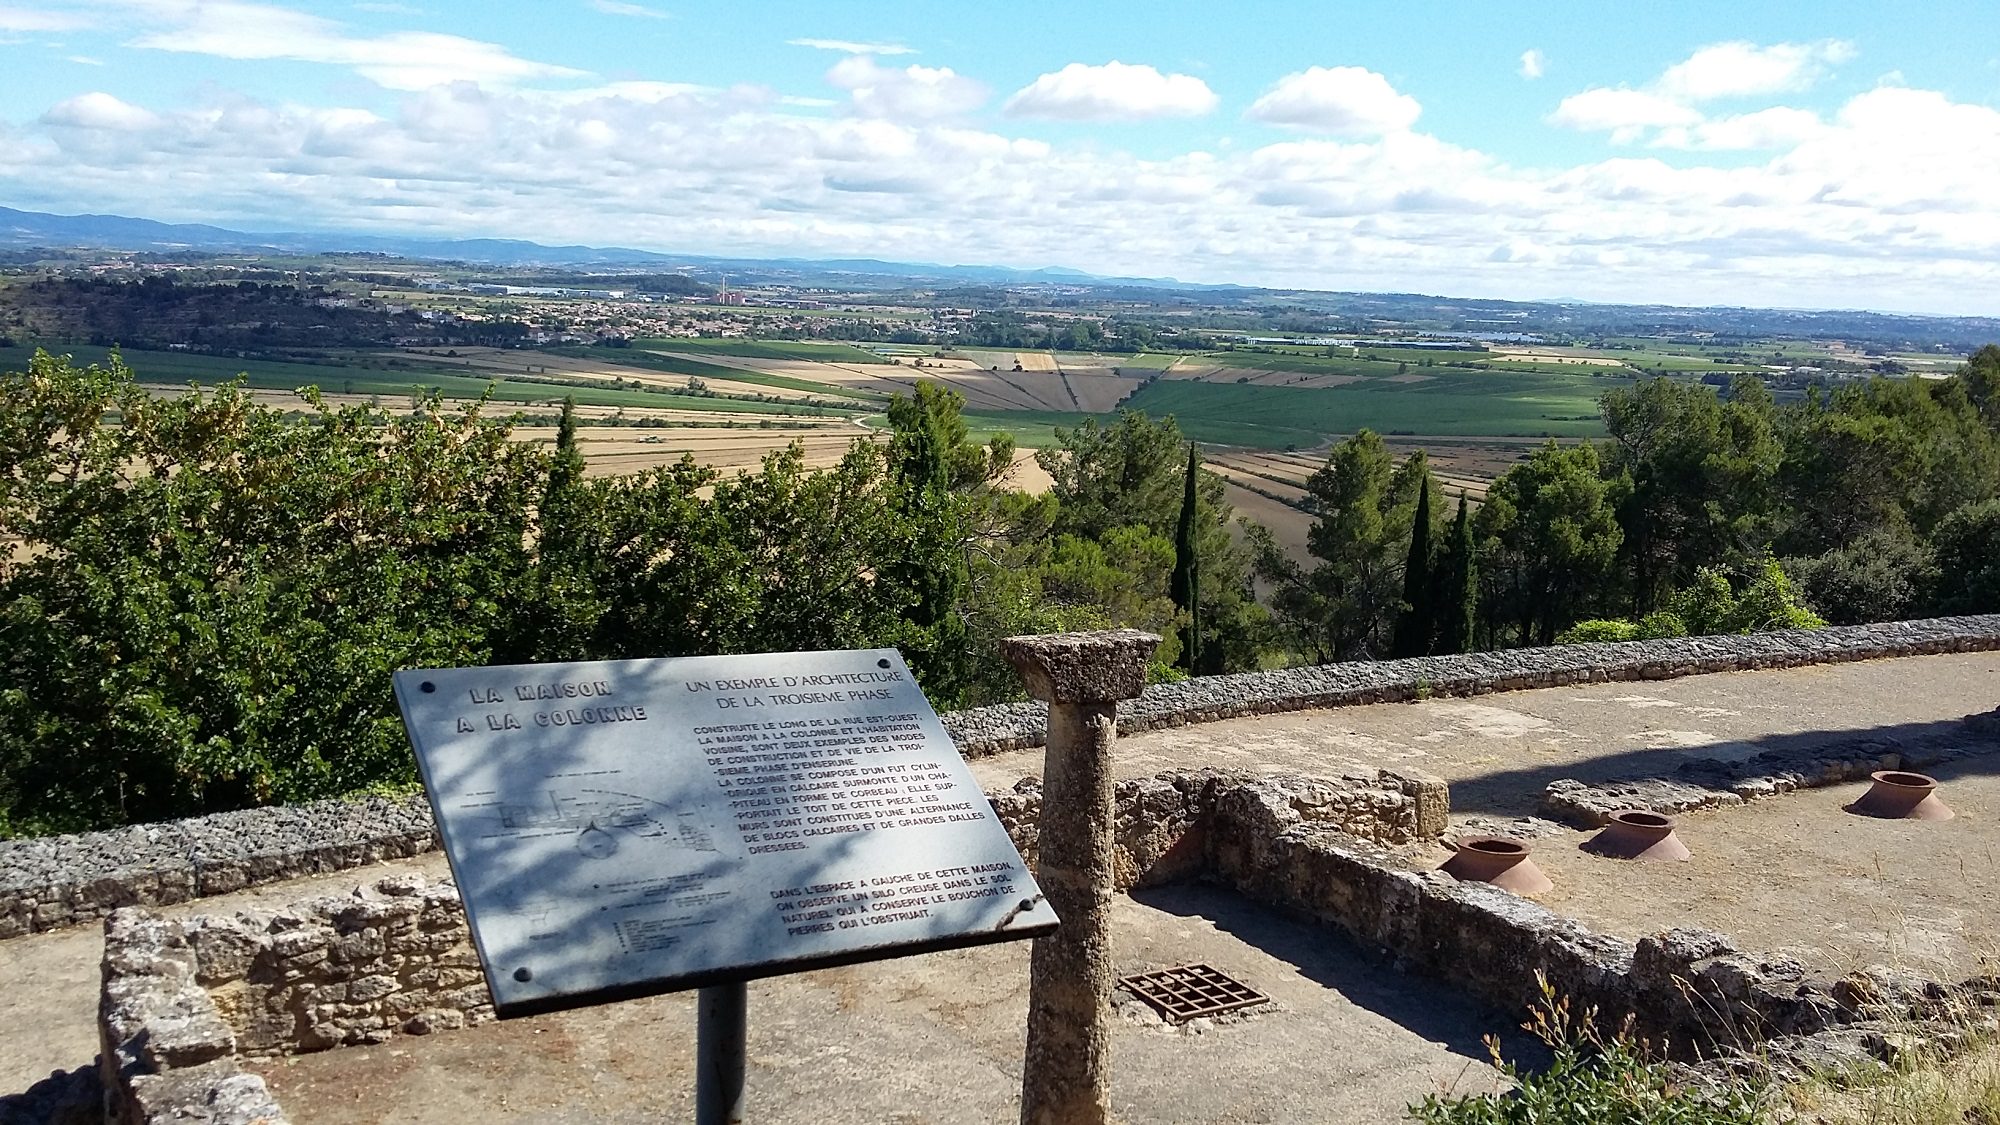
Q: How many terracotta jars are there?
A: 3